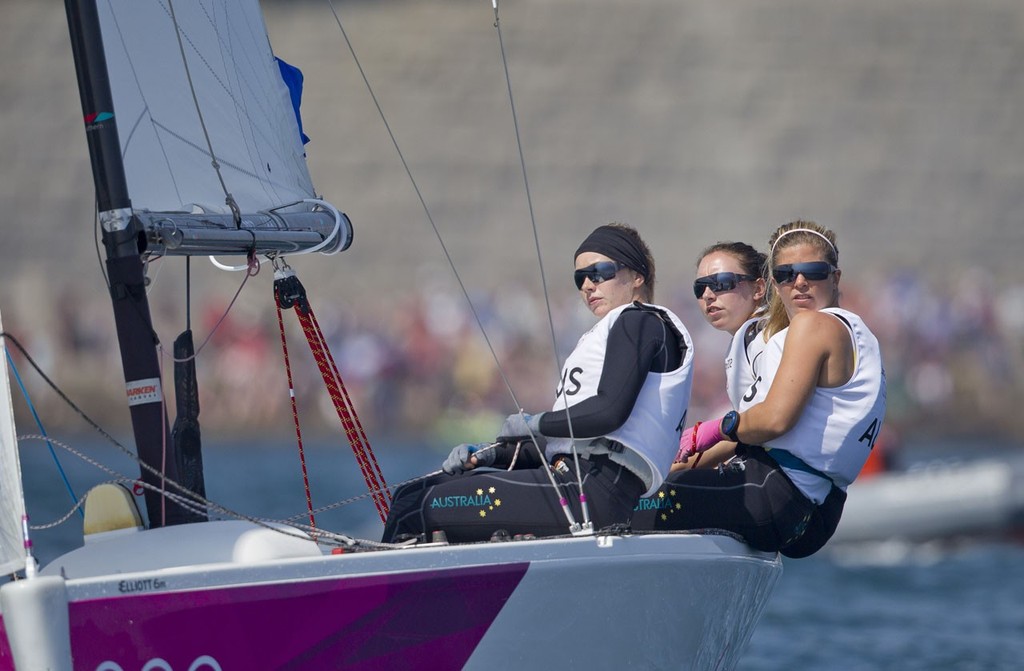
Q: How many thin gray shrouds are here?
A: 2